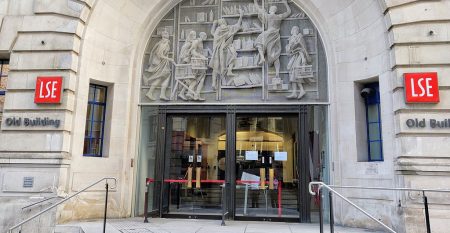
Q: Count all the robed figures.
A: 6